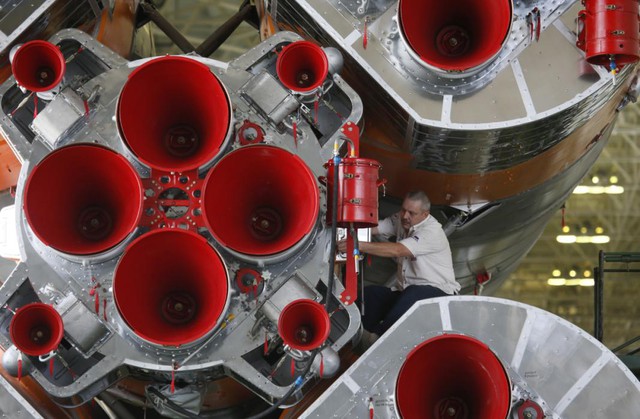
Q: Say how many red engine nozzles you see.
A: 10